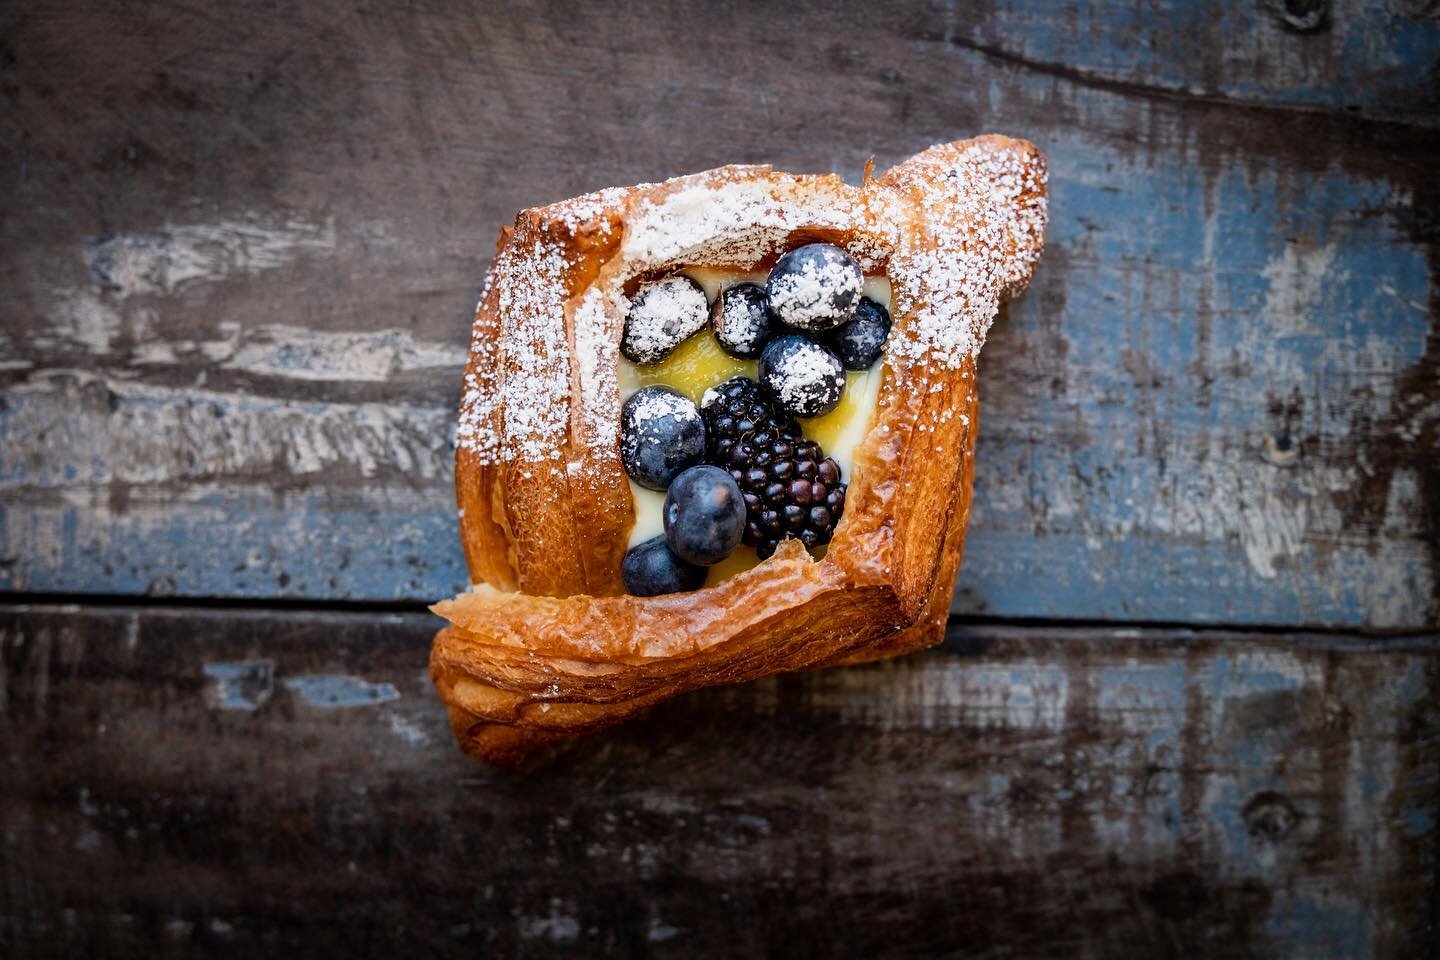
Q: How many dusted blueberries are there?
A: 5